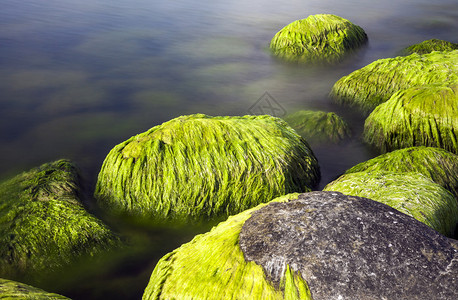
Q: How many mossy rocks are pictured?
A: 11